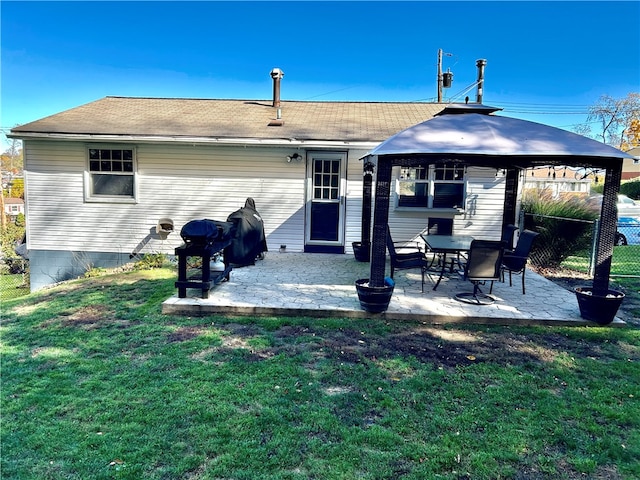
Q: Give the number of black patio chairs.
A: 5